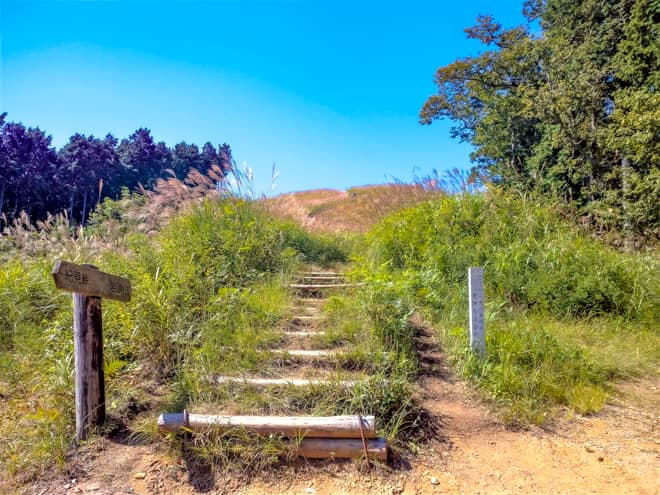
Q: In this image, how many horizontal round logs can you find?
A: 11